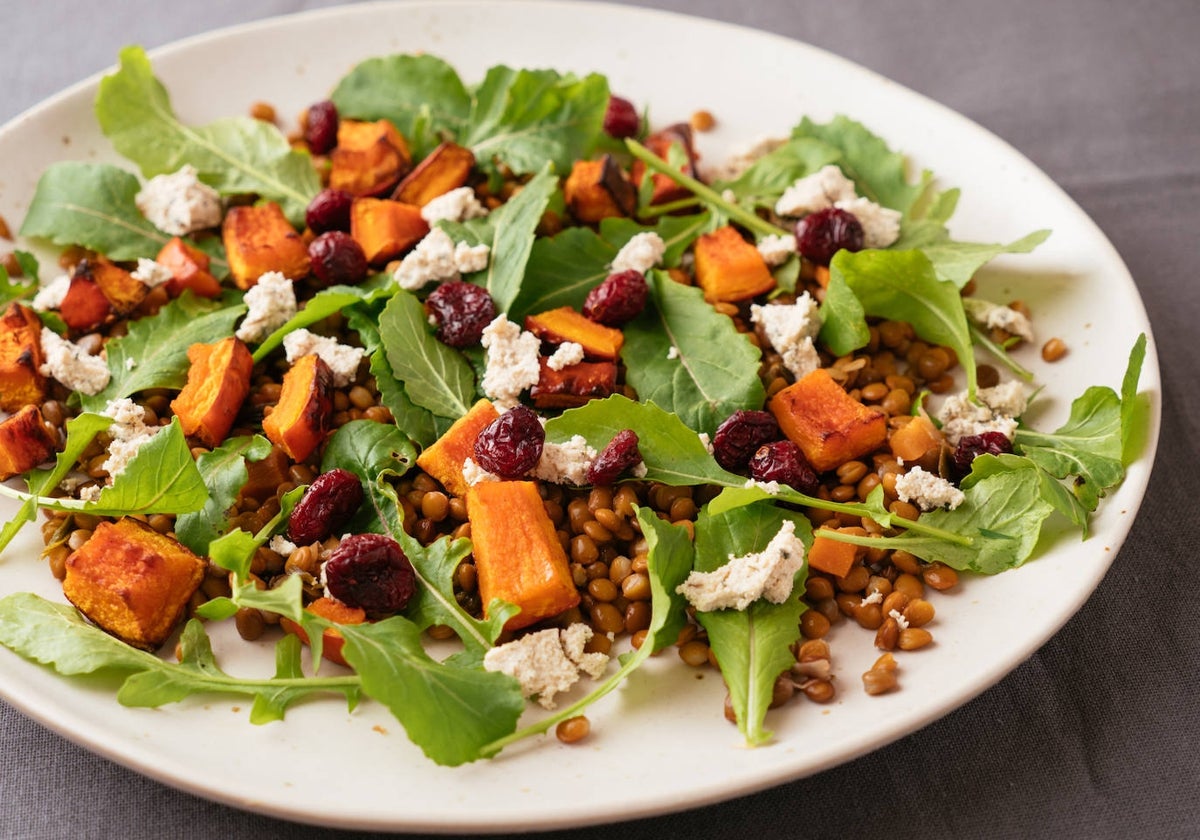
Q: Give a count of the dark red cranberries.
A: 14